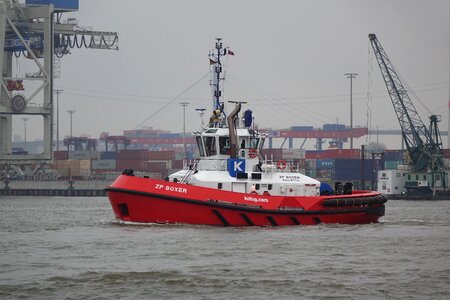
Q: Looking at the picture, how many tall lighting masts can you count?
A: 5